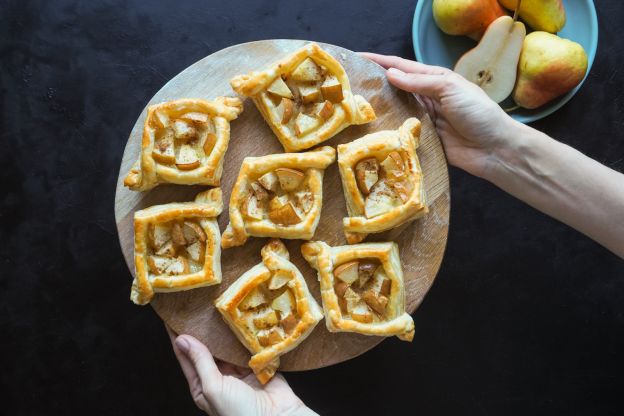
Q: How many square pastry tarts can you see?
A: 7